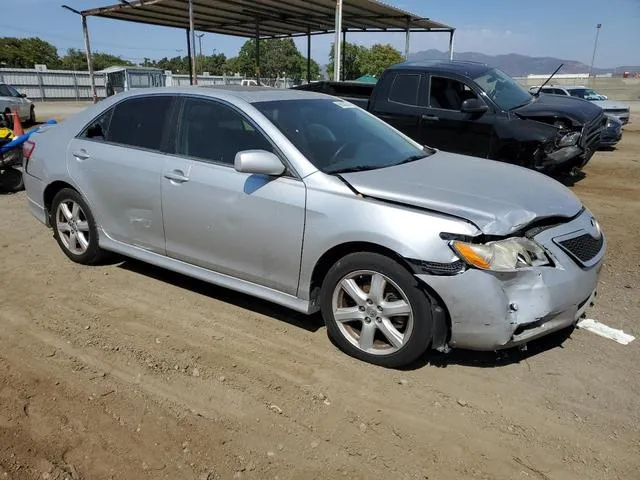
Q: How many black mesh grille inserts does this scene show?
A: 1